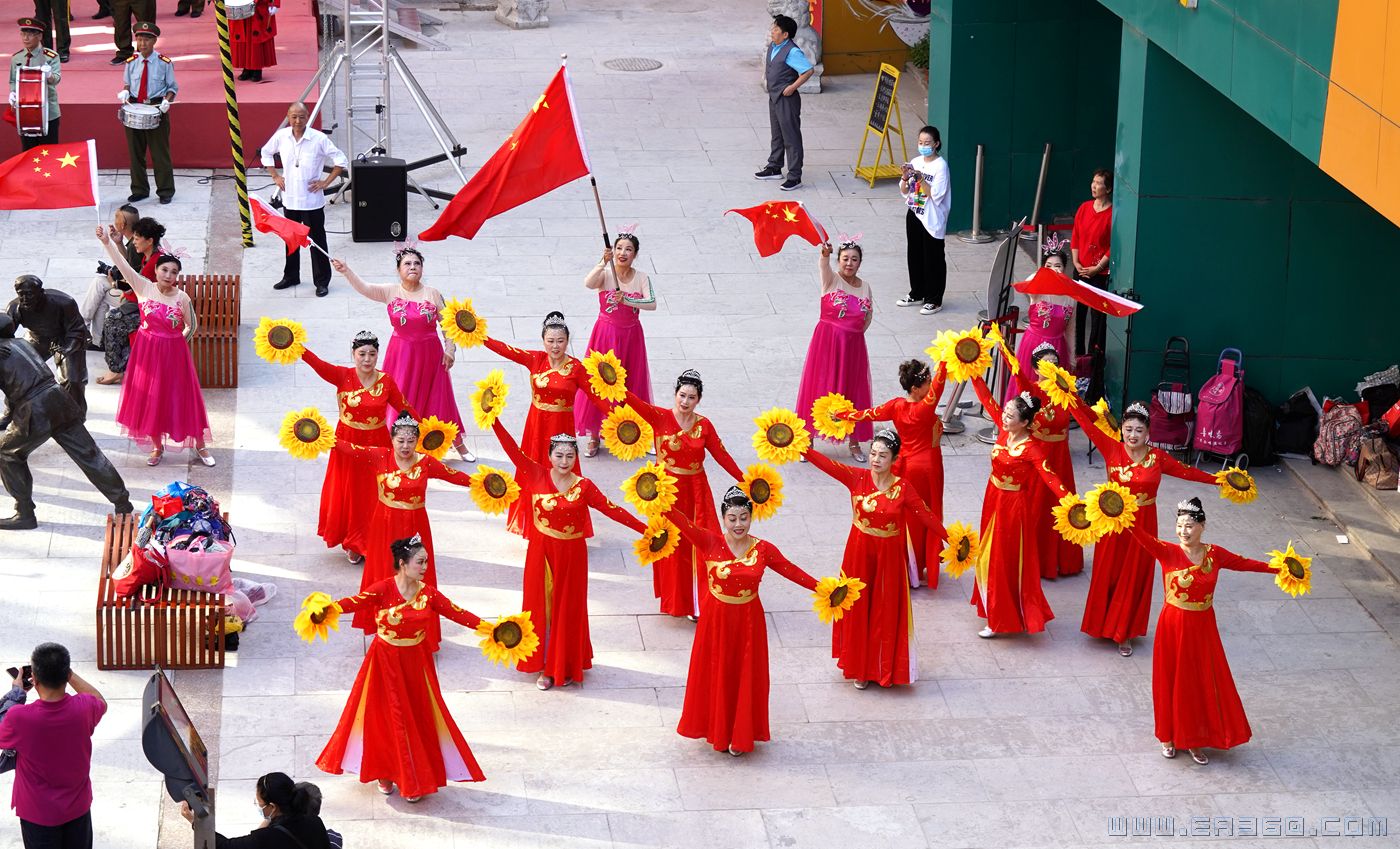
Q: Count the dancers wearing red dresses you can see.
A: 13